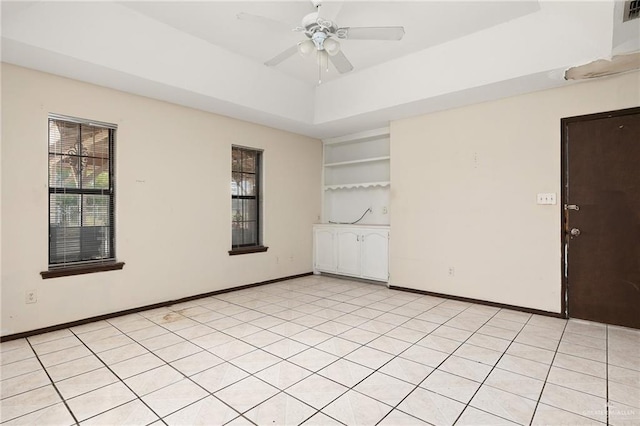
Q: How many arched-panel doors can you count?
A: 3